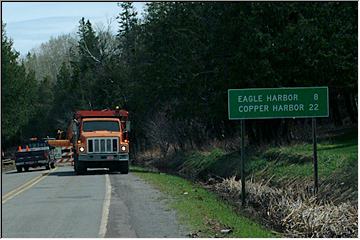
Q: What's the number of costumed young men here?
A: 0